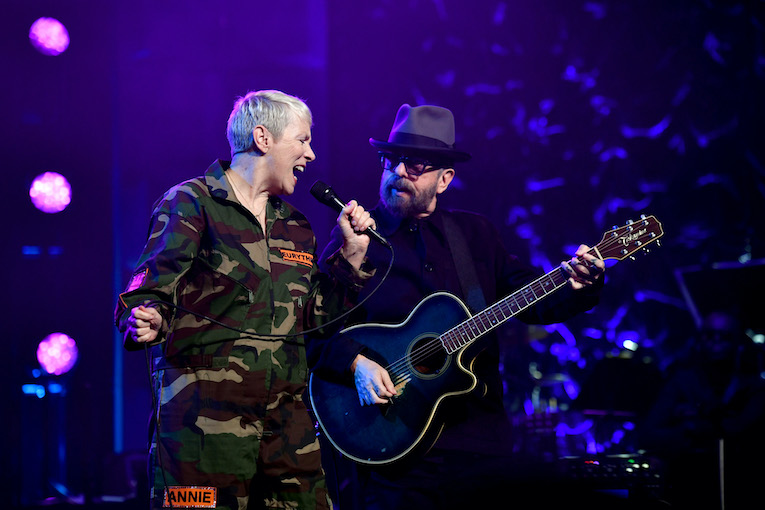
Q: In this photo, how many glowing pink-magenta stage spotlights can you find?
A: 3